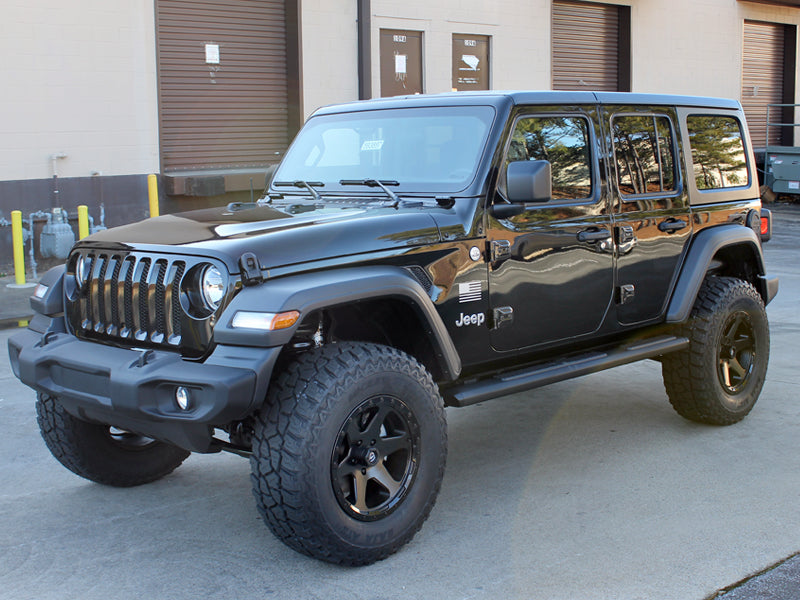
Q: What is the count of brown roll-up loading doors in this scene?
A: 3